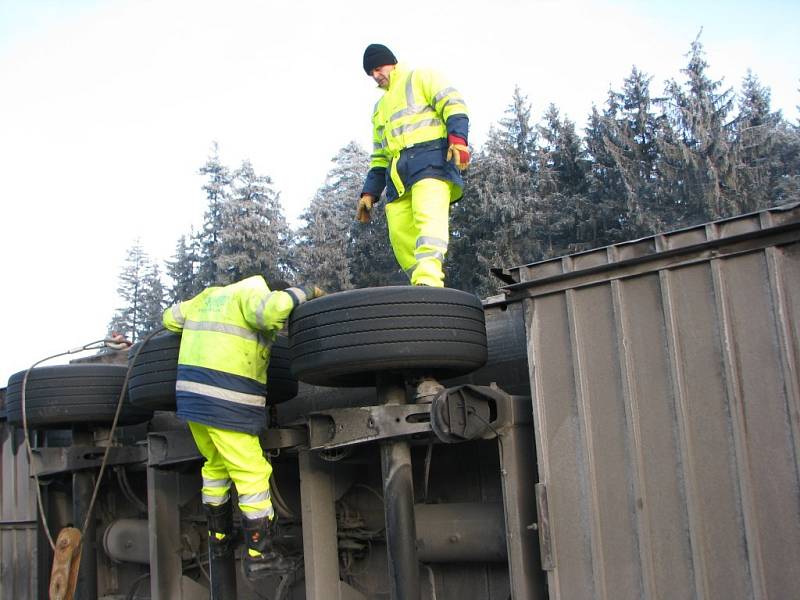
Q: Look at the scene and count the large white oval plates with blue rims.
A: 0